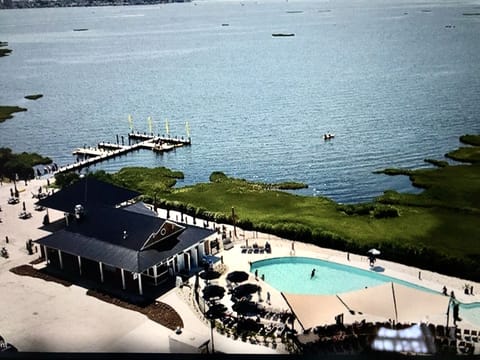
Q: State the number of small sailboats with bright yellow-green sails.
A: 4